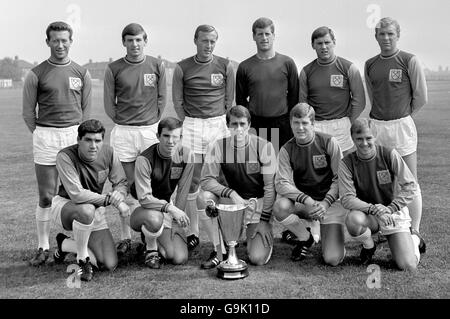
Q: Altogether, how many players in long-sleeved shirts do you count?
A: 11